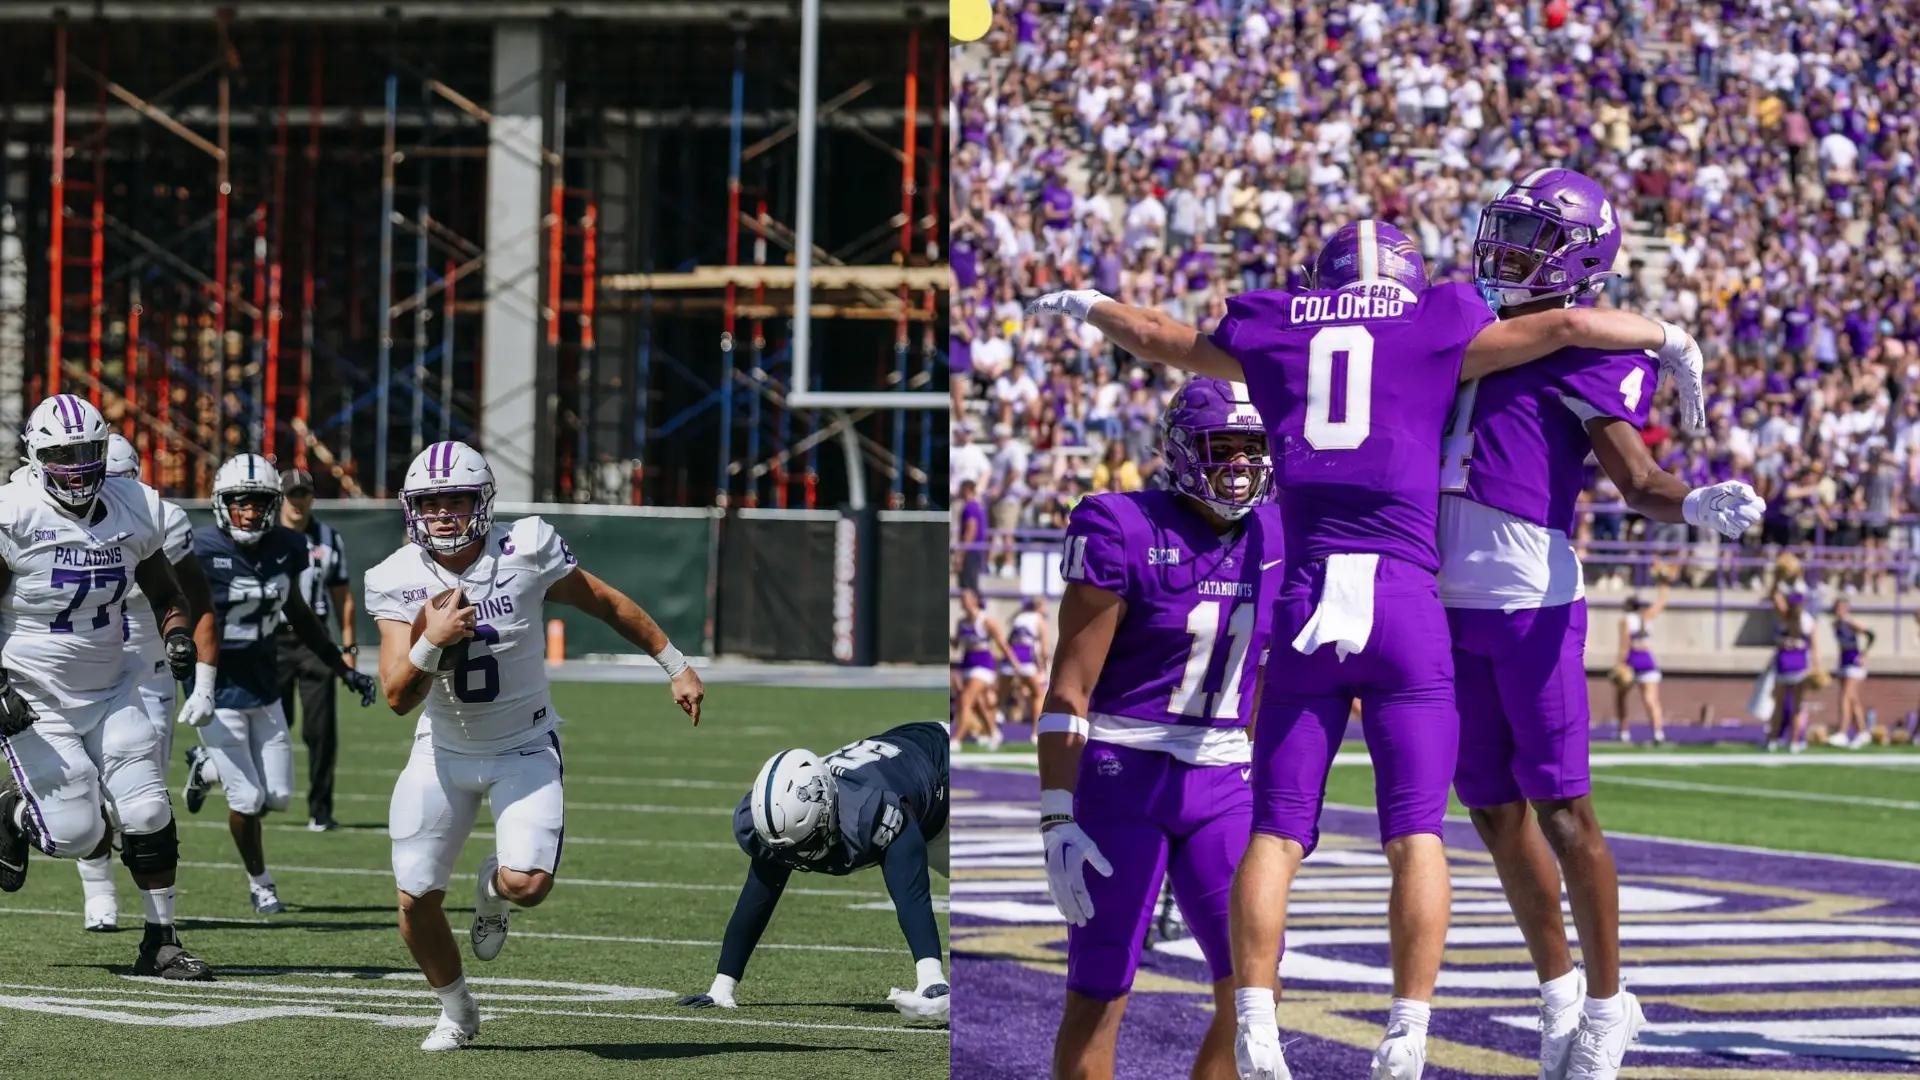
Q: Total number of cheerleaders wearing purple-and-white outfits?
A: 5